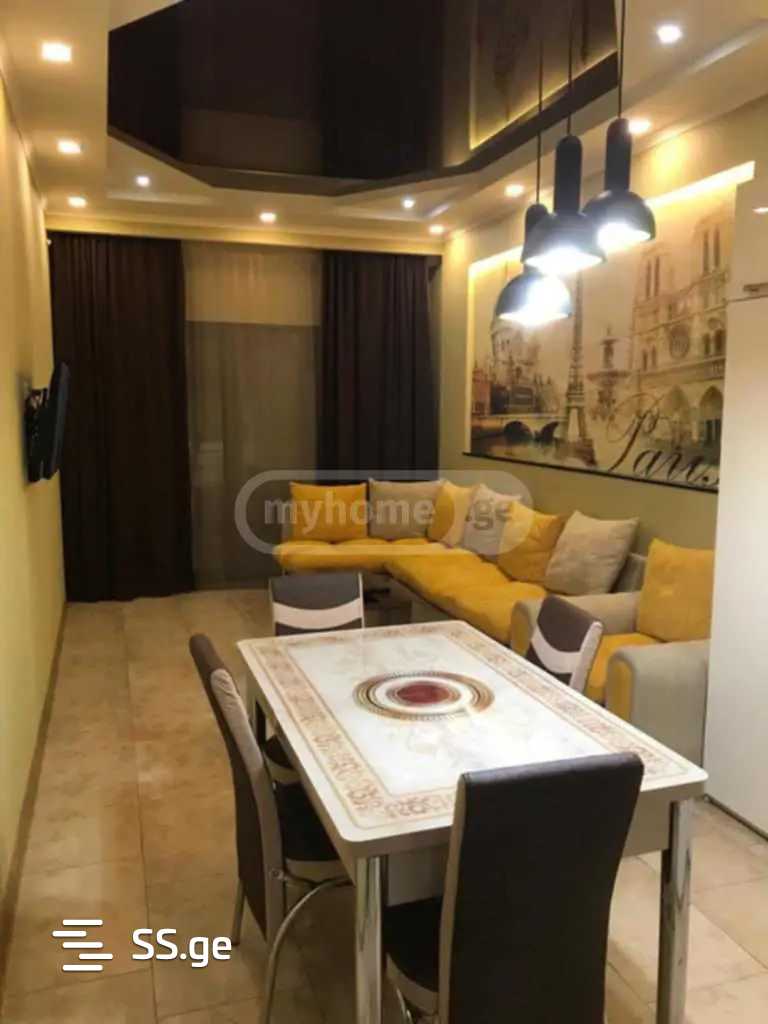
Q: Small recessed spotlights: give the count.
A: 10